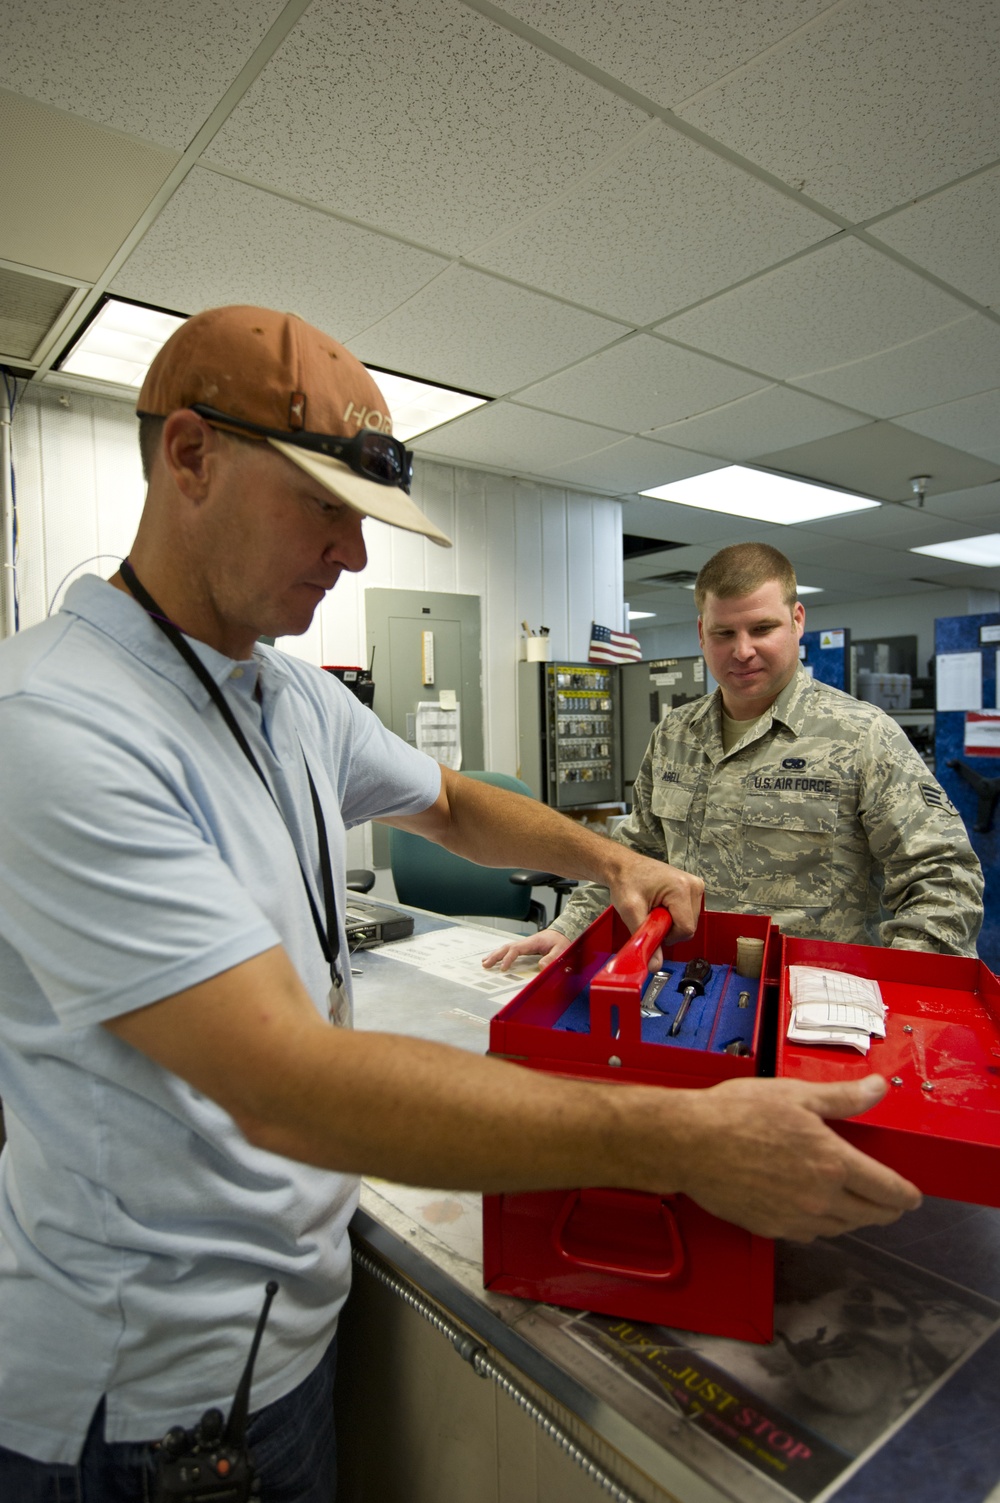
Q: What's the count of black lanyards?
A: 1